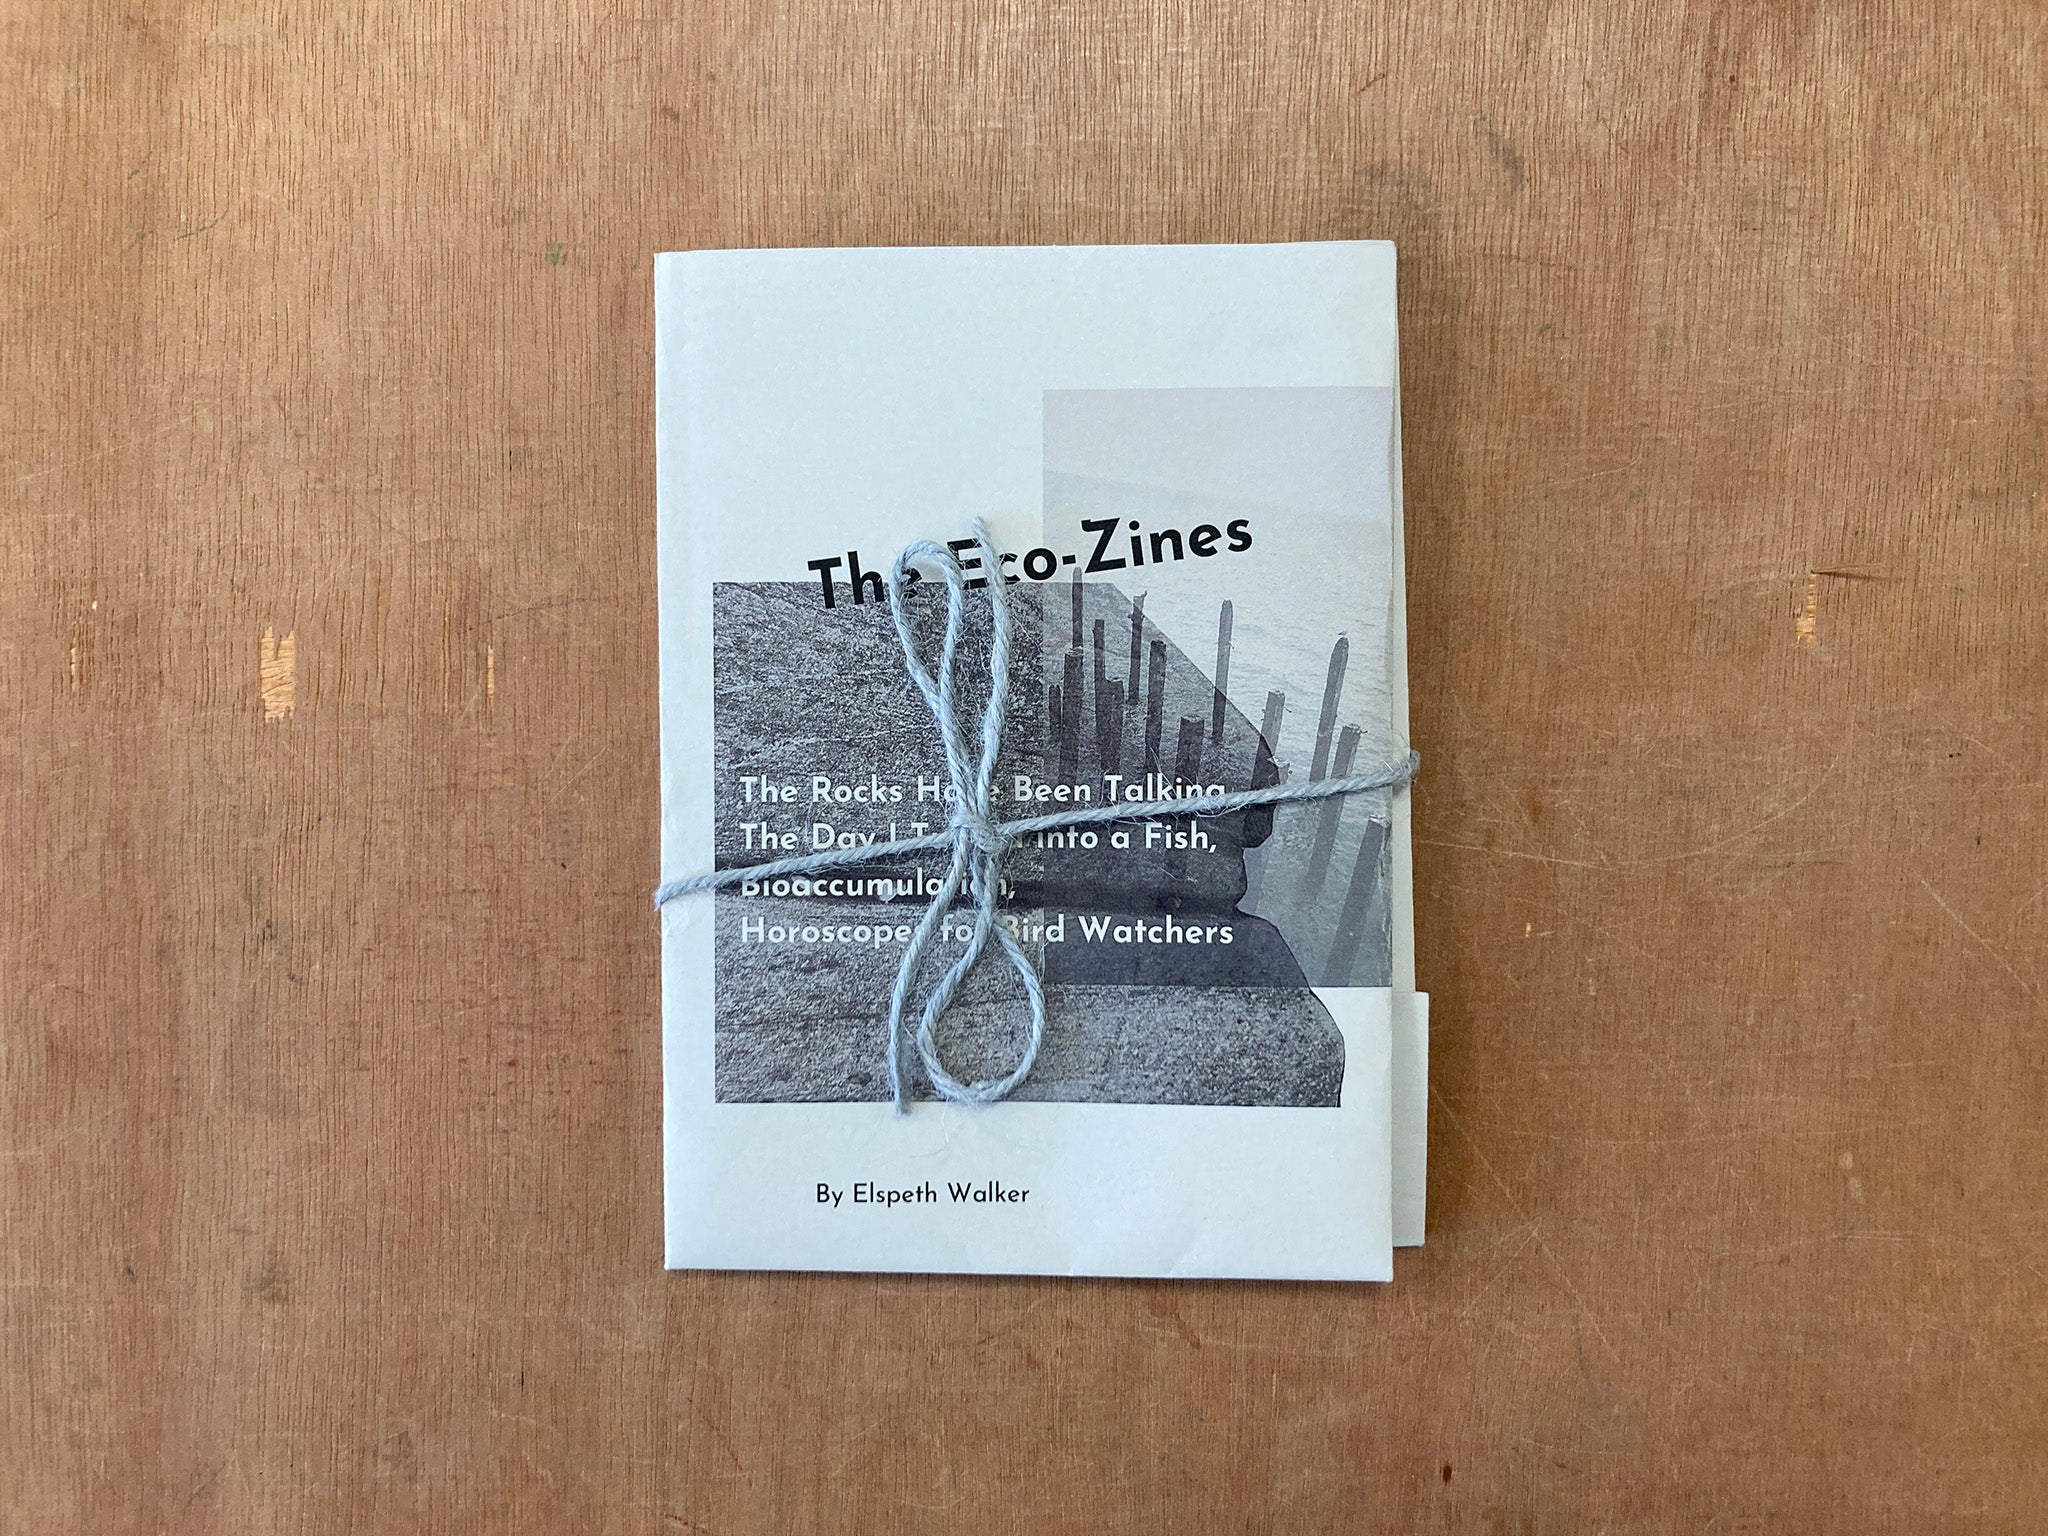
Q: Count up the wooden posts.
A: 14